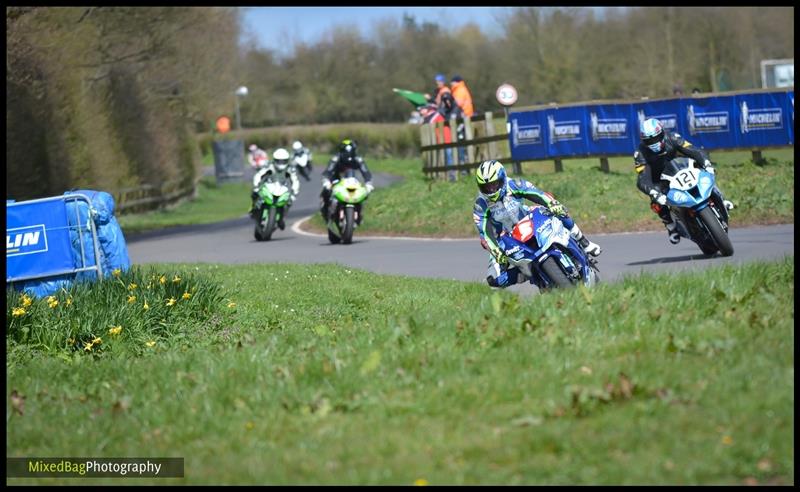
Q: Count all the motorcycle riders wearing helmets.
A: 6